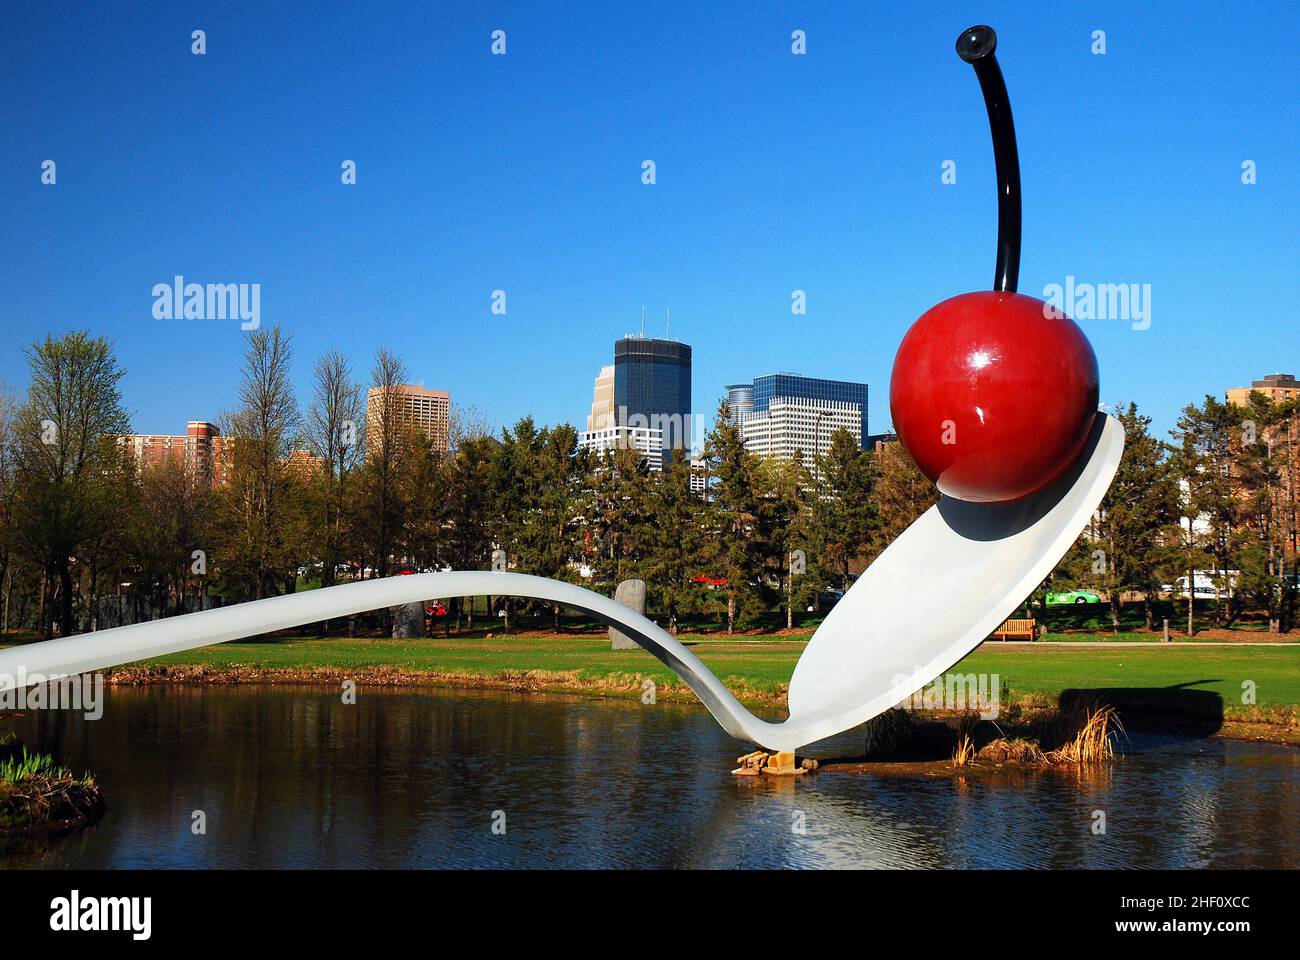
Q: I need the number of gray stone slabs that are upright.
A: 2